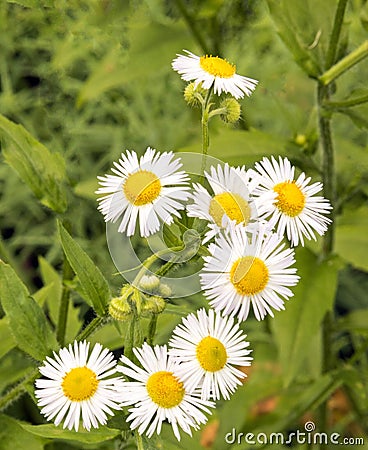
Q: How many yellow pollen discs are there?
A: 8